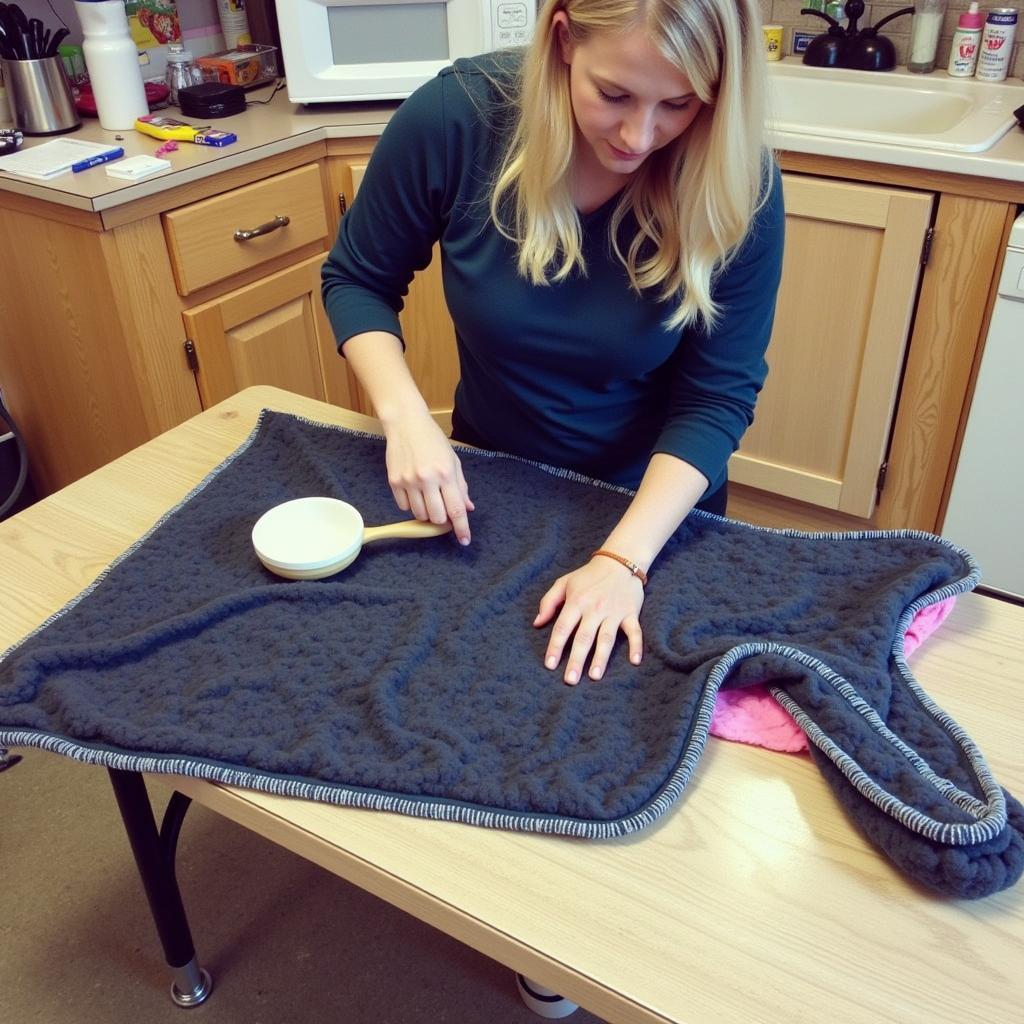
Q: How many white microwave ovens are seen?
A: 1